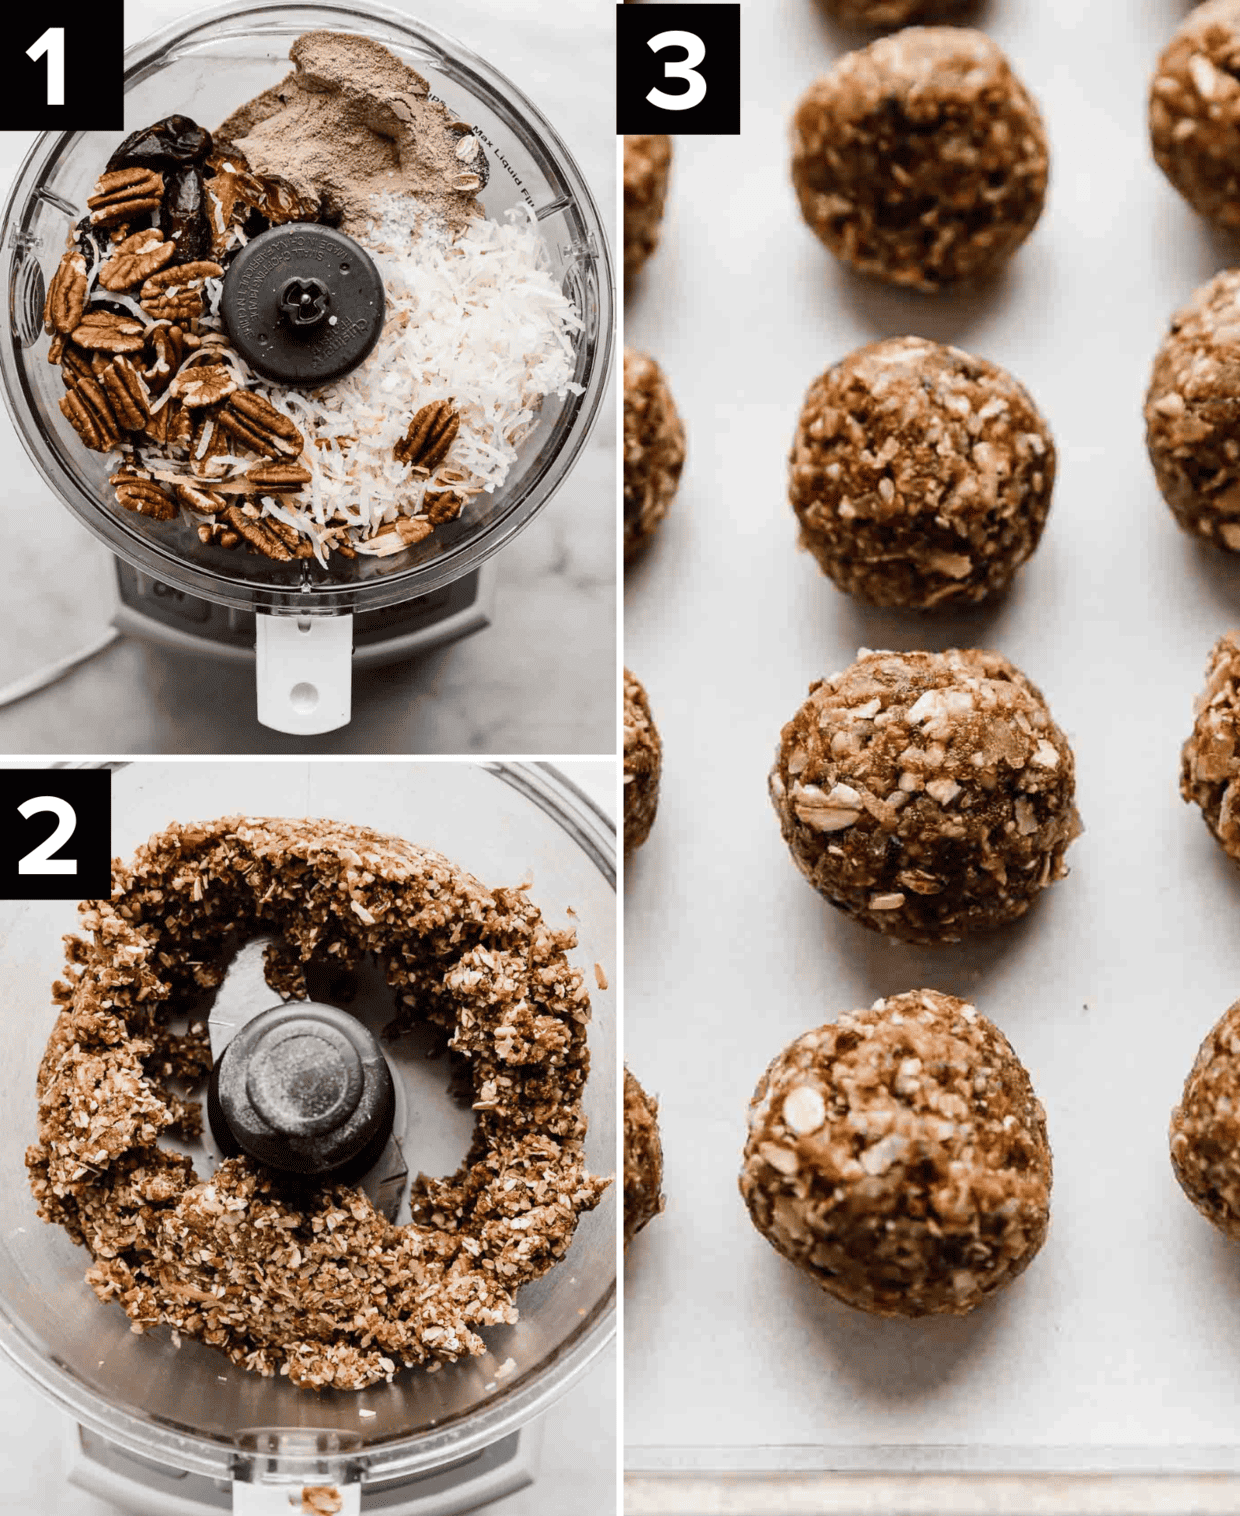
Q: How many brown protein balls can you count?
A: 13